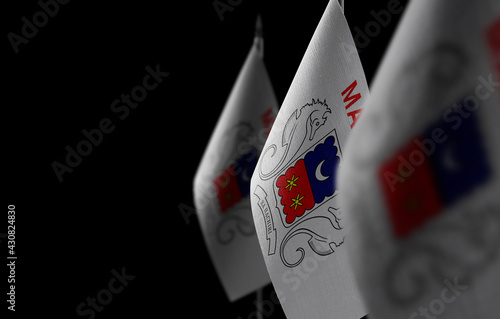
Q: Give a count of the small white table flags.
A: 3